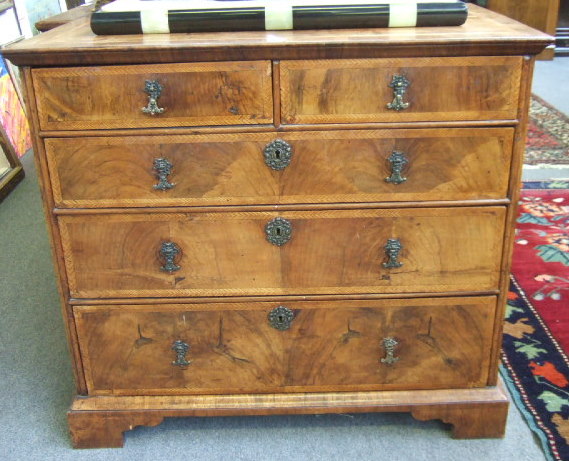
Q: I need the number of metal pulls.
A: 8